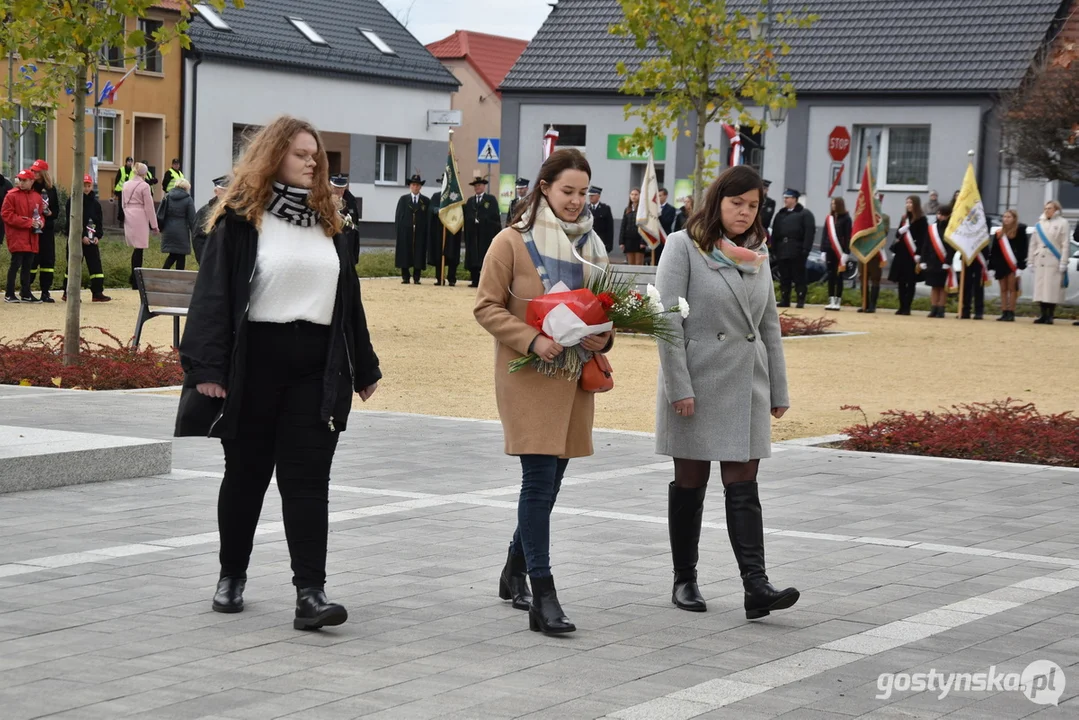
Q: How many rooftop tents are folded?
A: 0